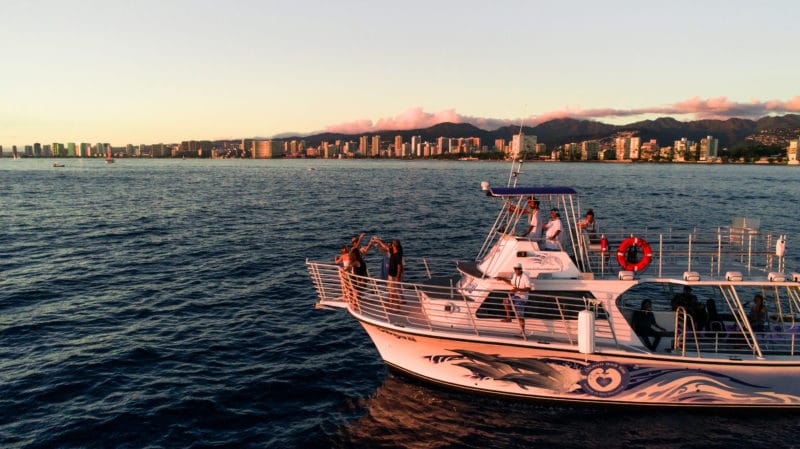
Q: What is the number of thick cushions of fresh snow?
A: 0